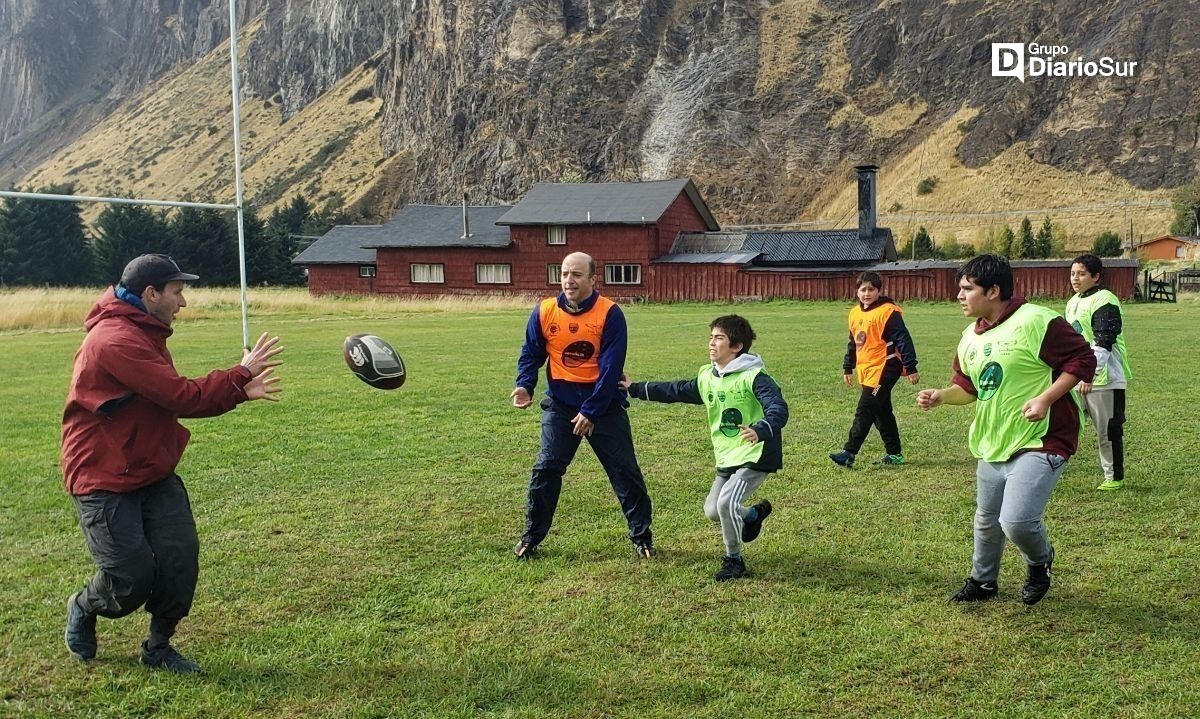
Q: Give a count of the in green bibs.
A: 3